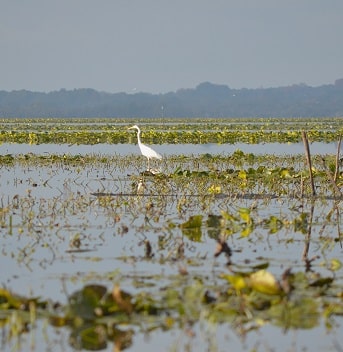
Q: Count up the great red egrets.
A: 0